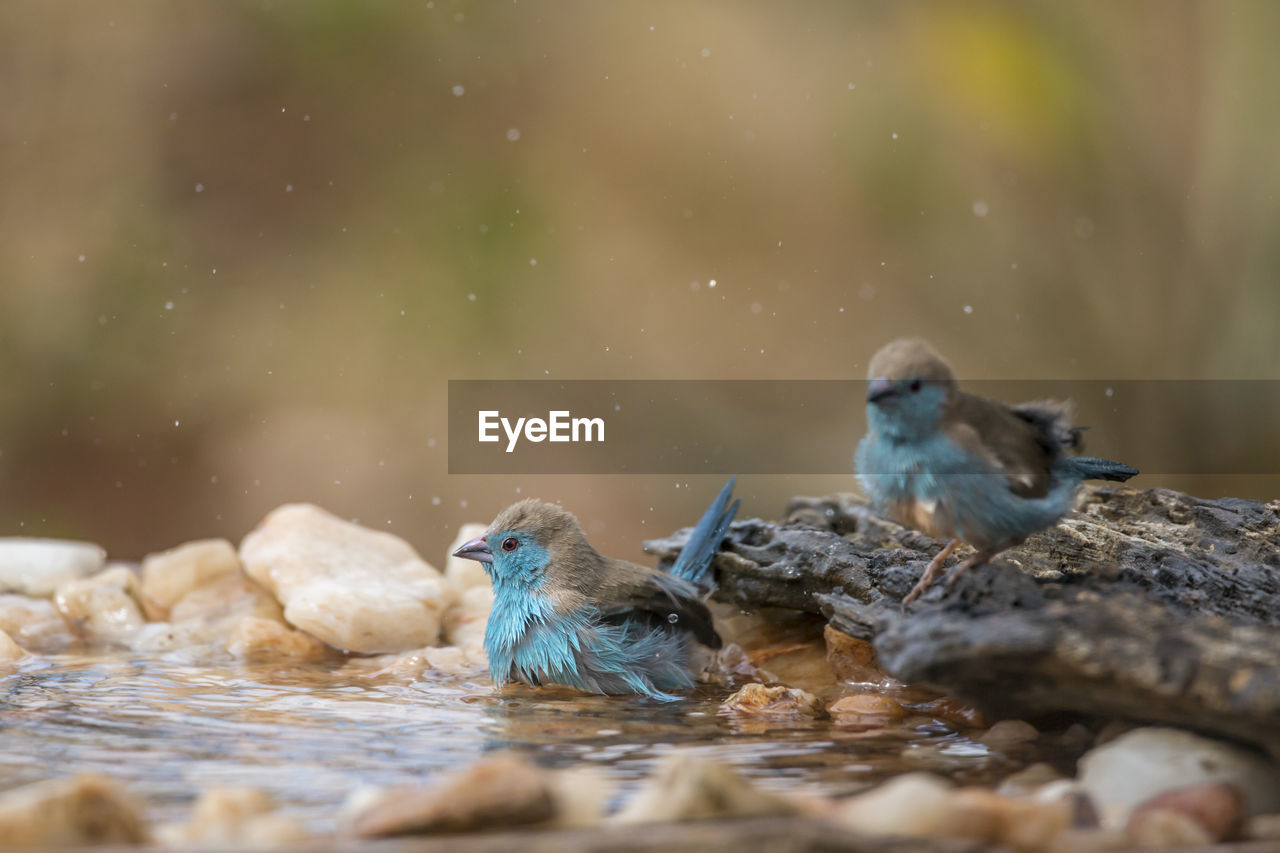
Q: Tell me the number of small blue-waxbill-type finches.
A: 2